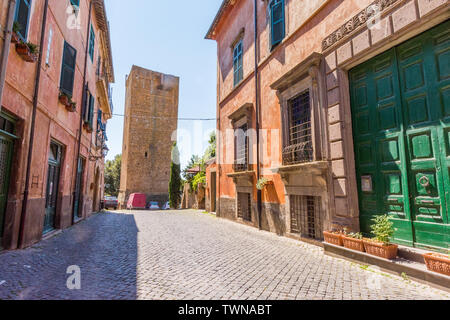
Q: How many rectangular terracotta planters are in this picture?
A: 4